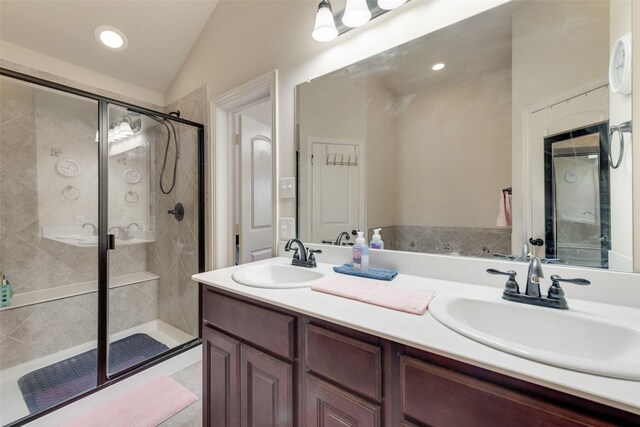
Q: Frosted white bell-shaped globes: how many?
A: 3